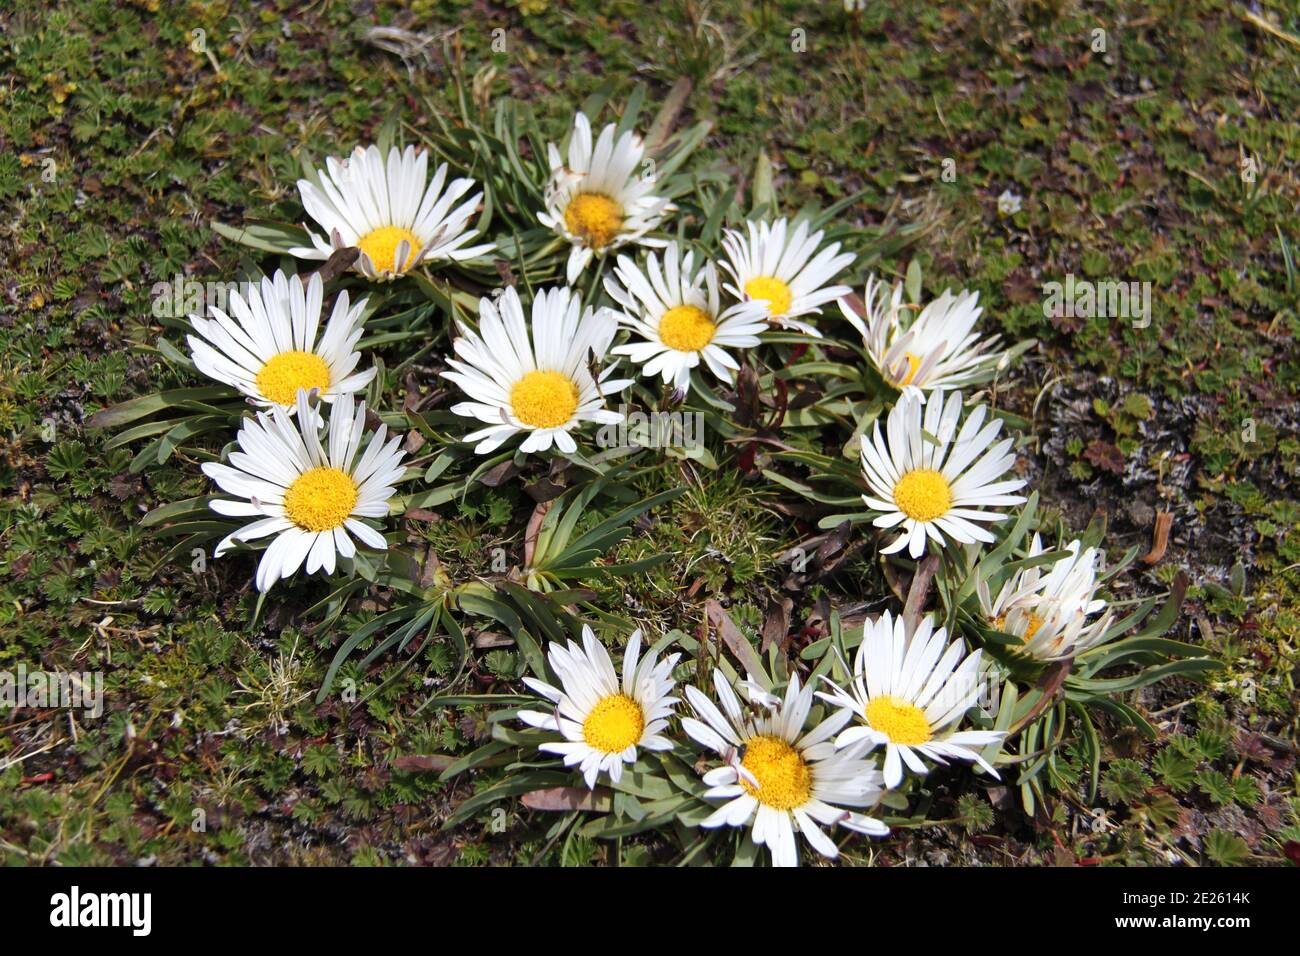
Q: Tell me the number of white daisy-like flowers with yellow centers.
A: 13